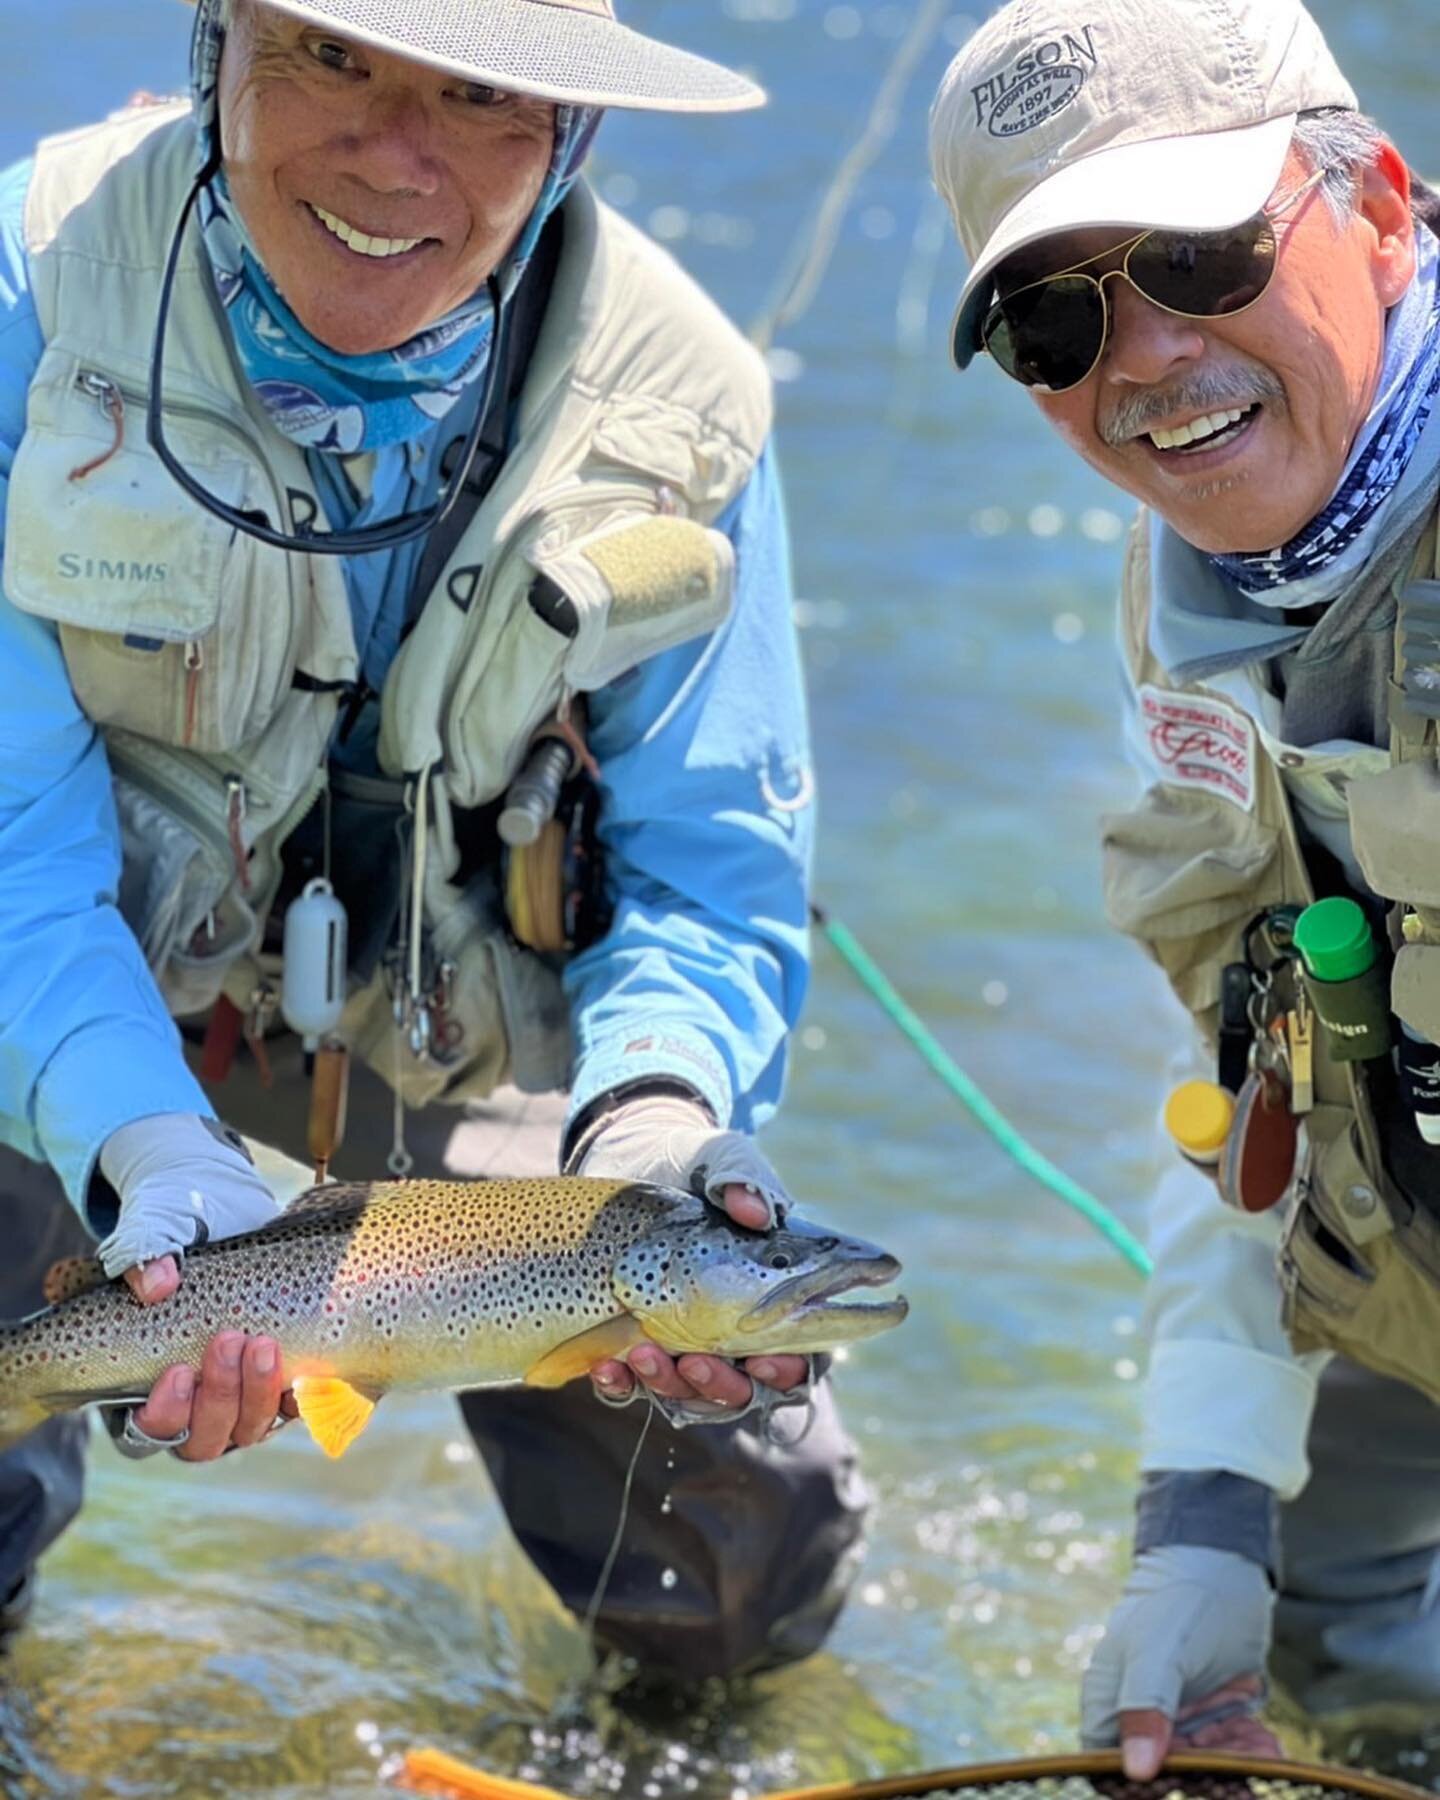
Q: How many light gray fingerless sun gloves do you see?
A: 3